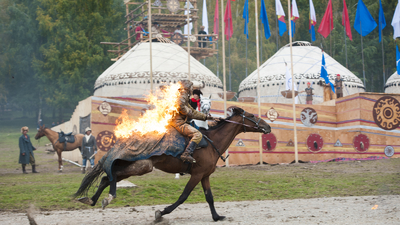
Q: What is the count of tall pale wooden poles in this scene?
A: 5